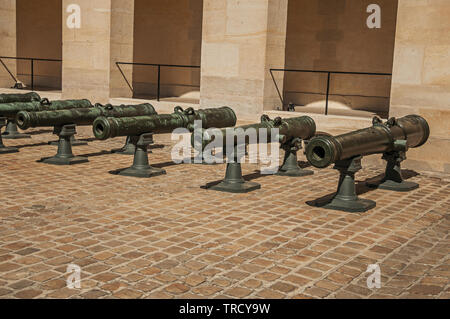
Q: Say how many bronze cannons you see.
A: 6